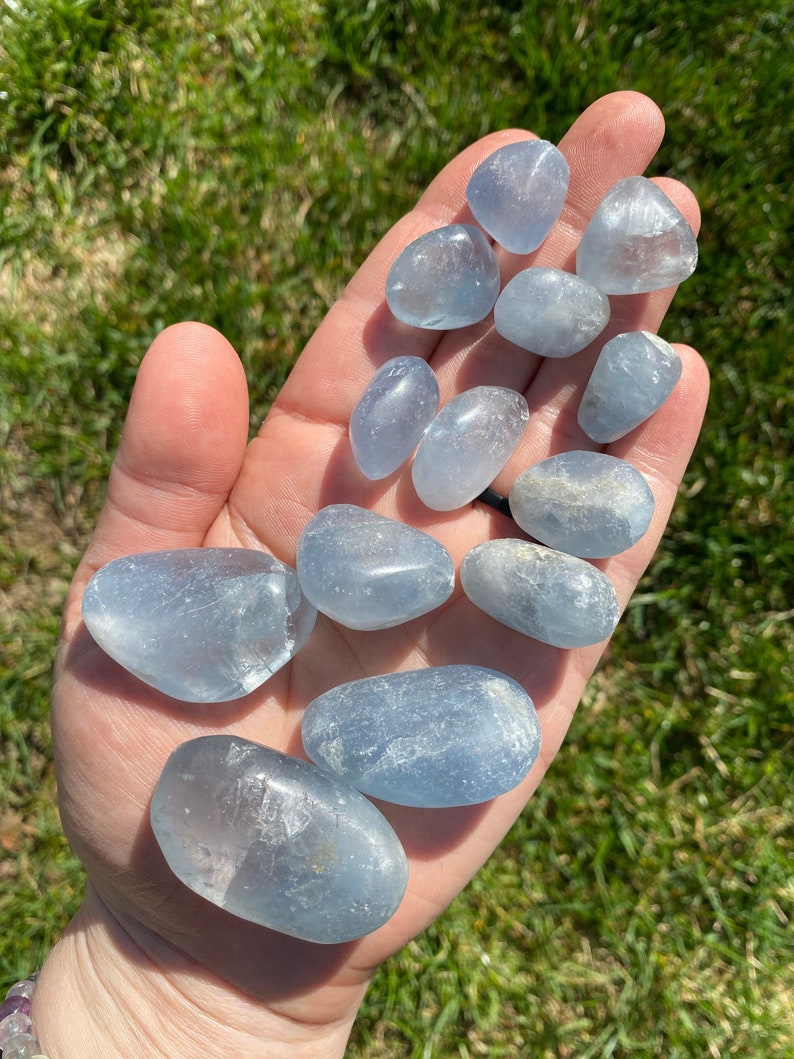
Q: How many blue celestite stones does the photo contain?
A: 13